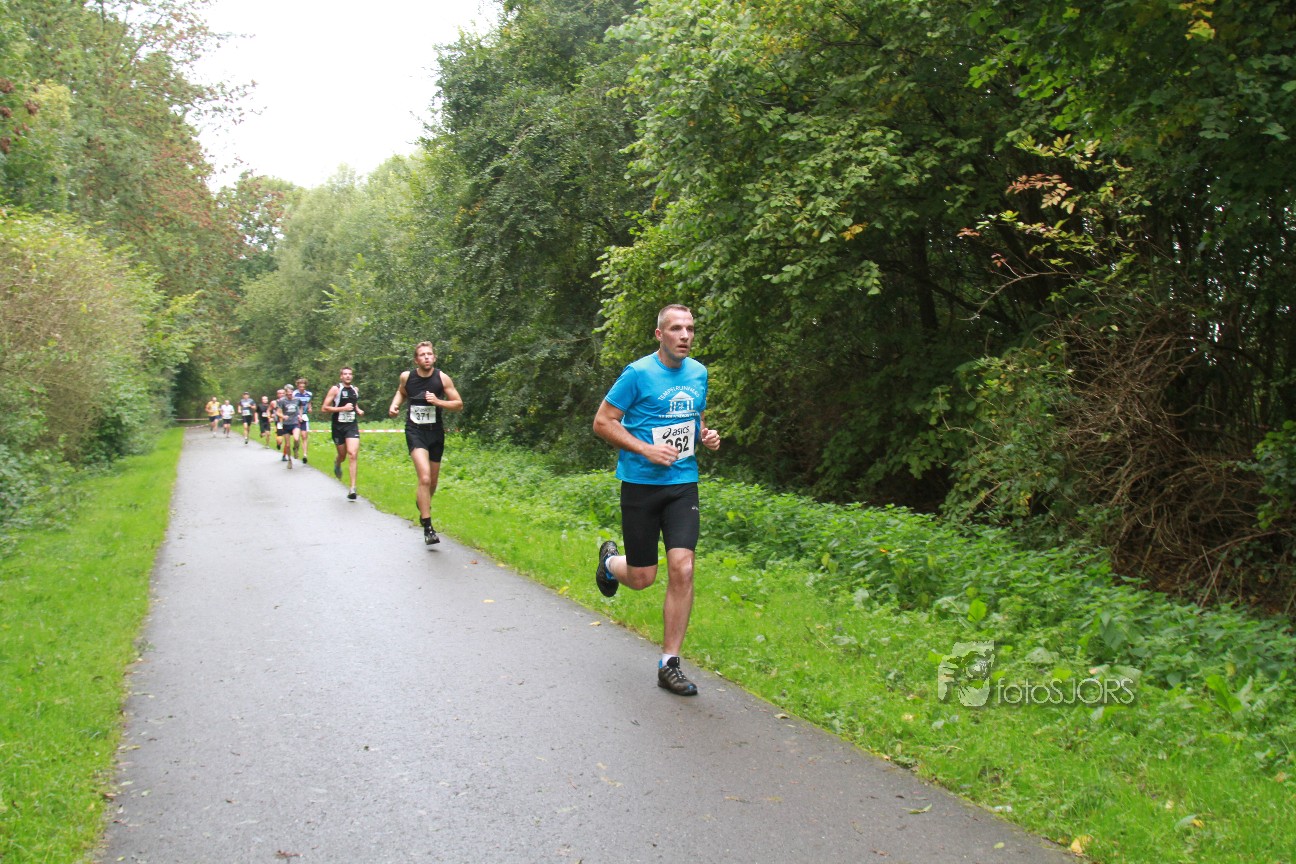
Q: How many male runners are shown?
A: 10